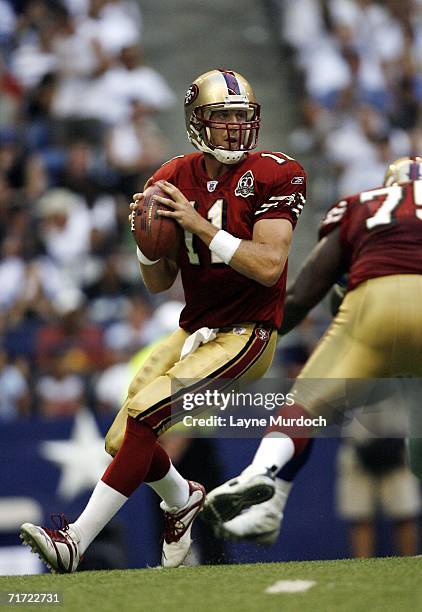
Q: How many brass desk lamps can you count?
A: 0